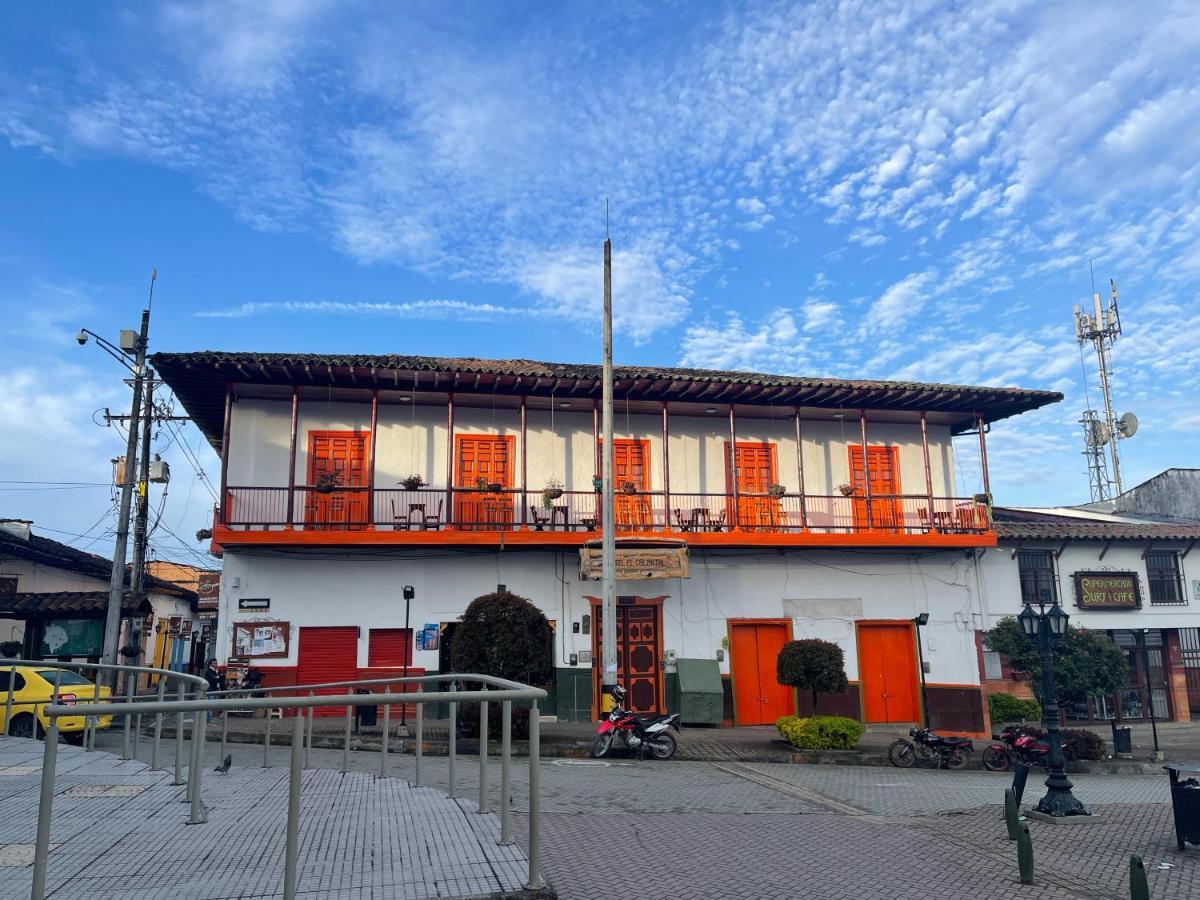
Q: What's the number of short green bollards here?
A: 3